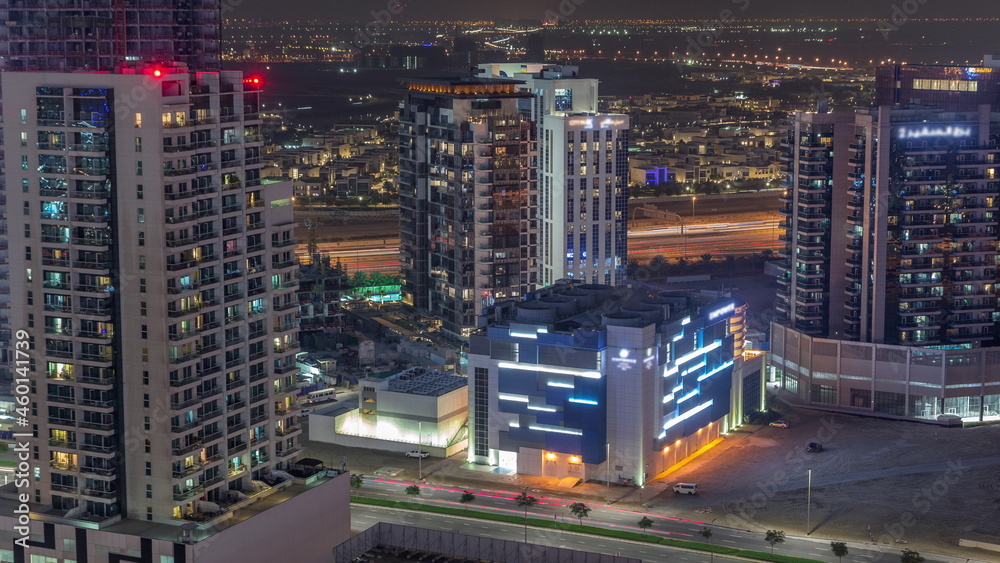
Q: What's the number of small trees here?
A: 10